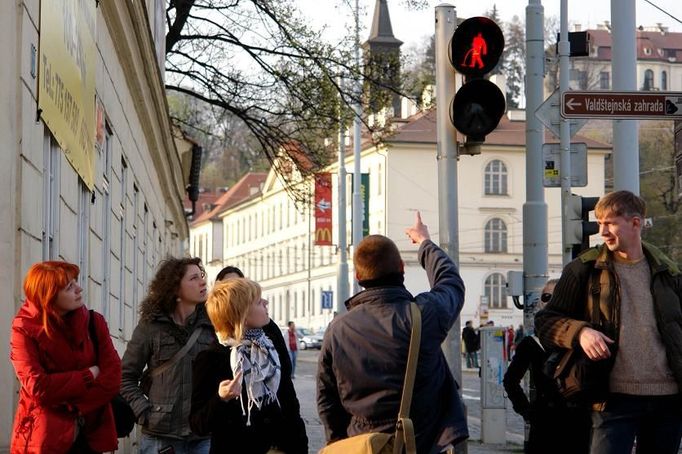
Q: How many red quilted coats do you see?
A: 1